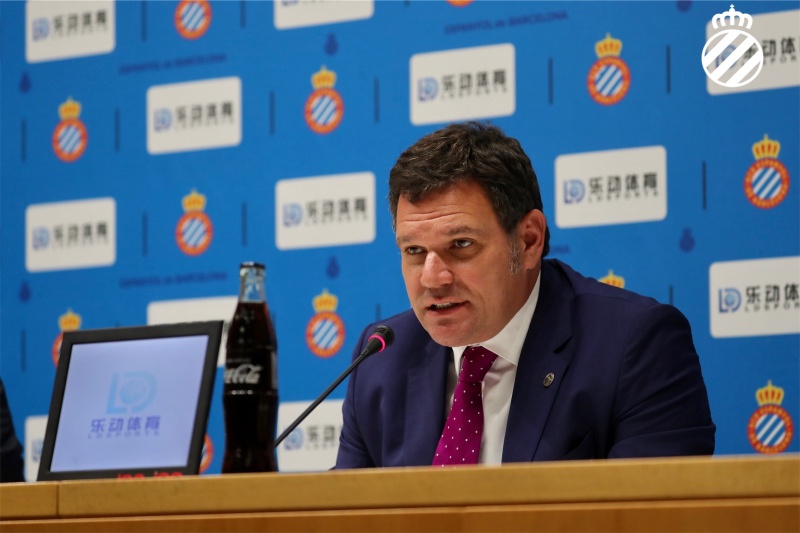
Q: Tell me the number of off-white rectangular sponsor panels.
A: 12